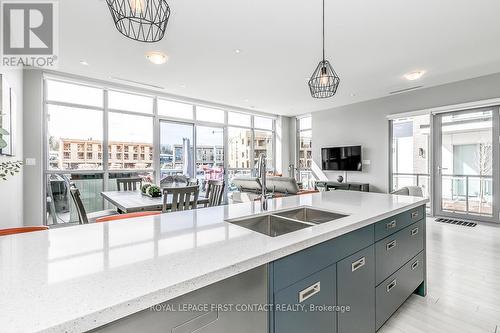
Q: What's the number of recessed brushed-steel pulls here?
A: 8